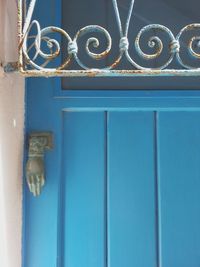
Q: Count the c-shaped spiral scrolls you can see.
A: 4